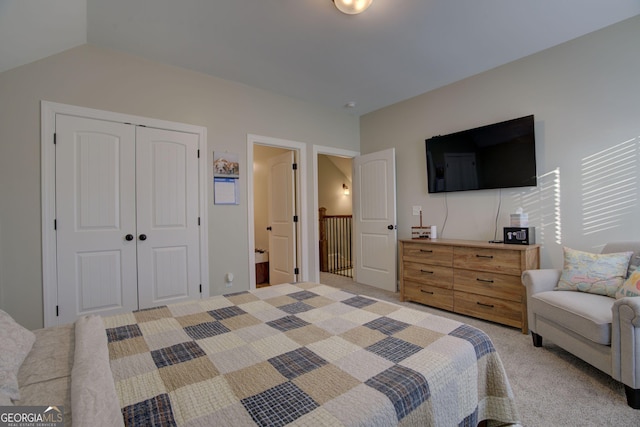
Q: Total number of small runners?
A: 0